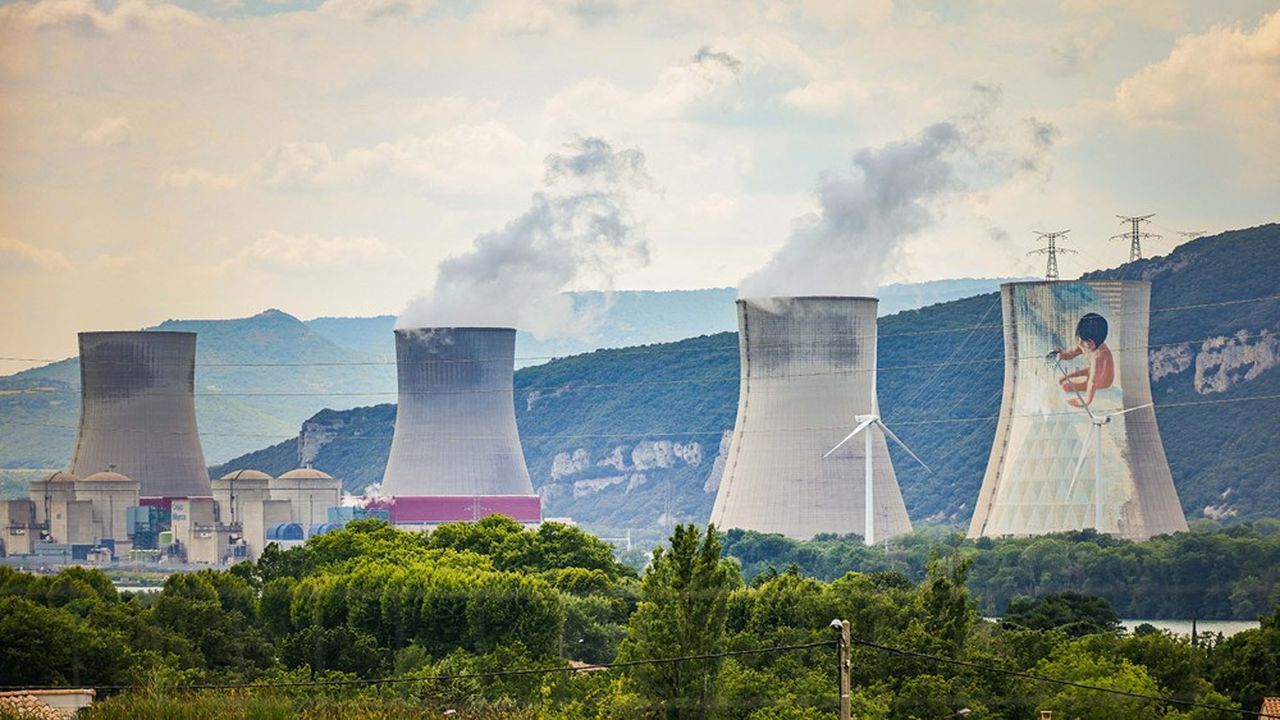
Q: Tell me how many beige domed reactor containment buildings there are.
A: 4